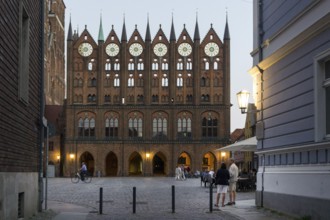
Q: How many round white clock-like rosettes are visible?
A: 6